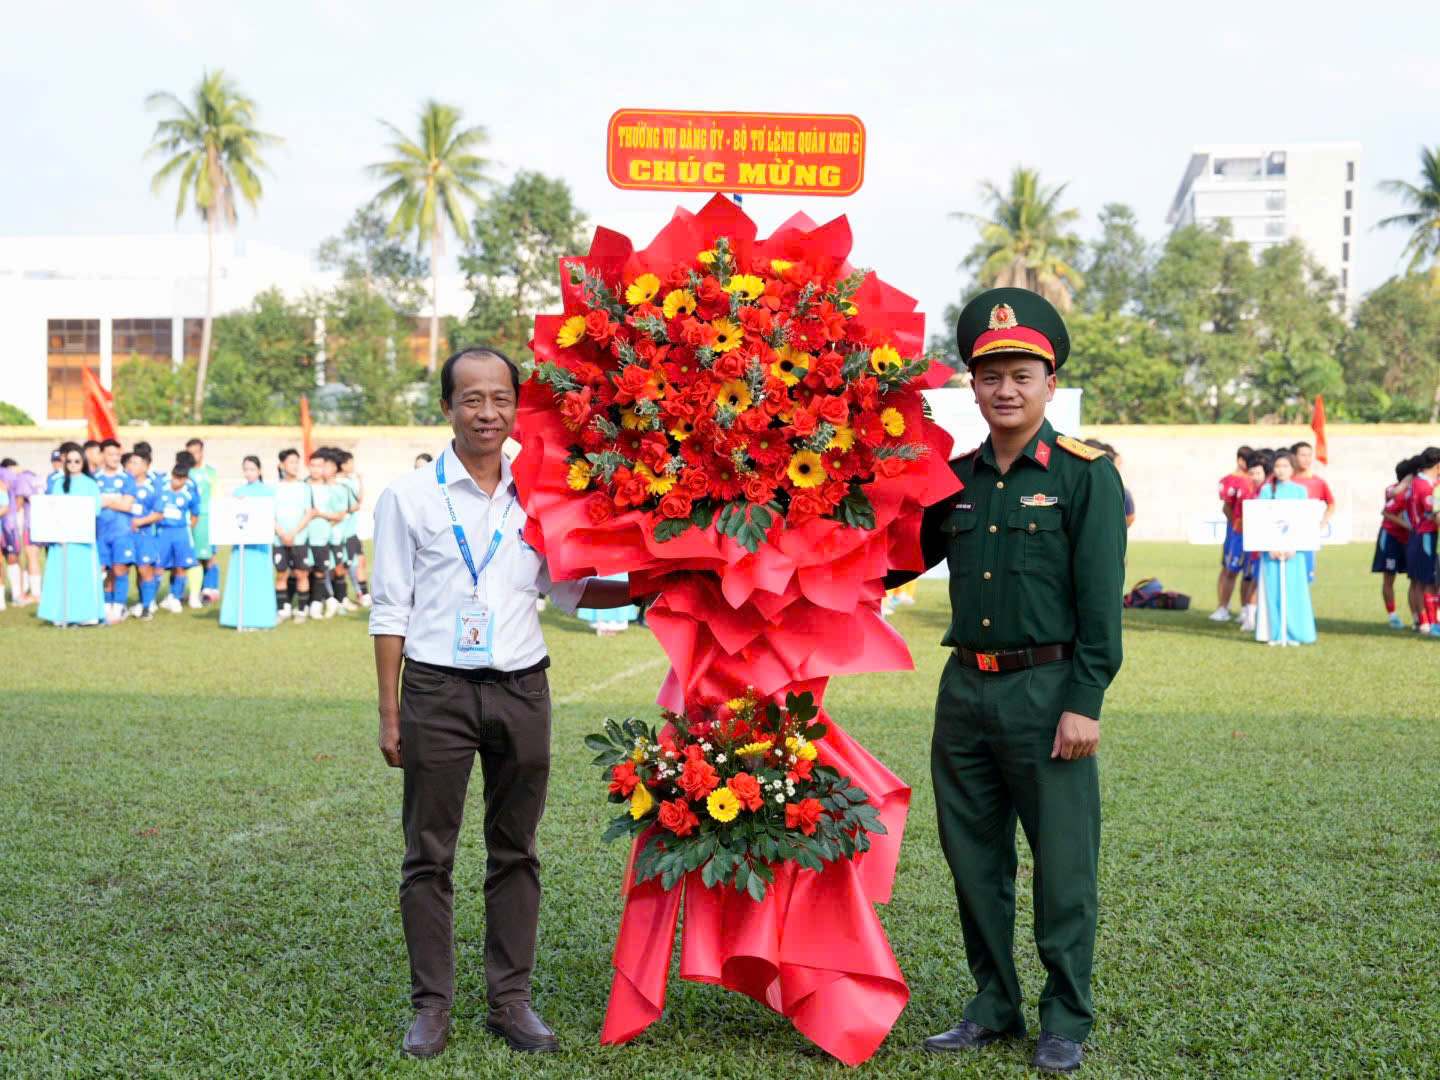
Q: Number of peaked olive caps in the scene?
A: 1